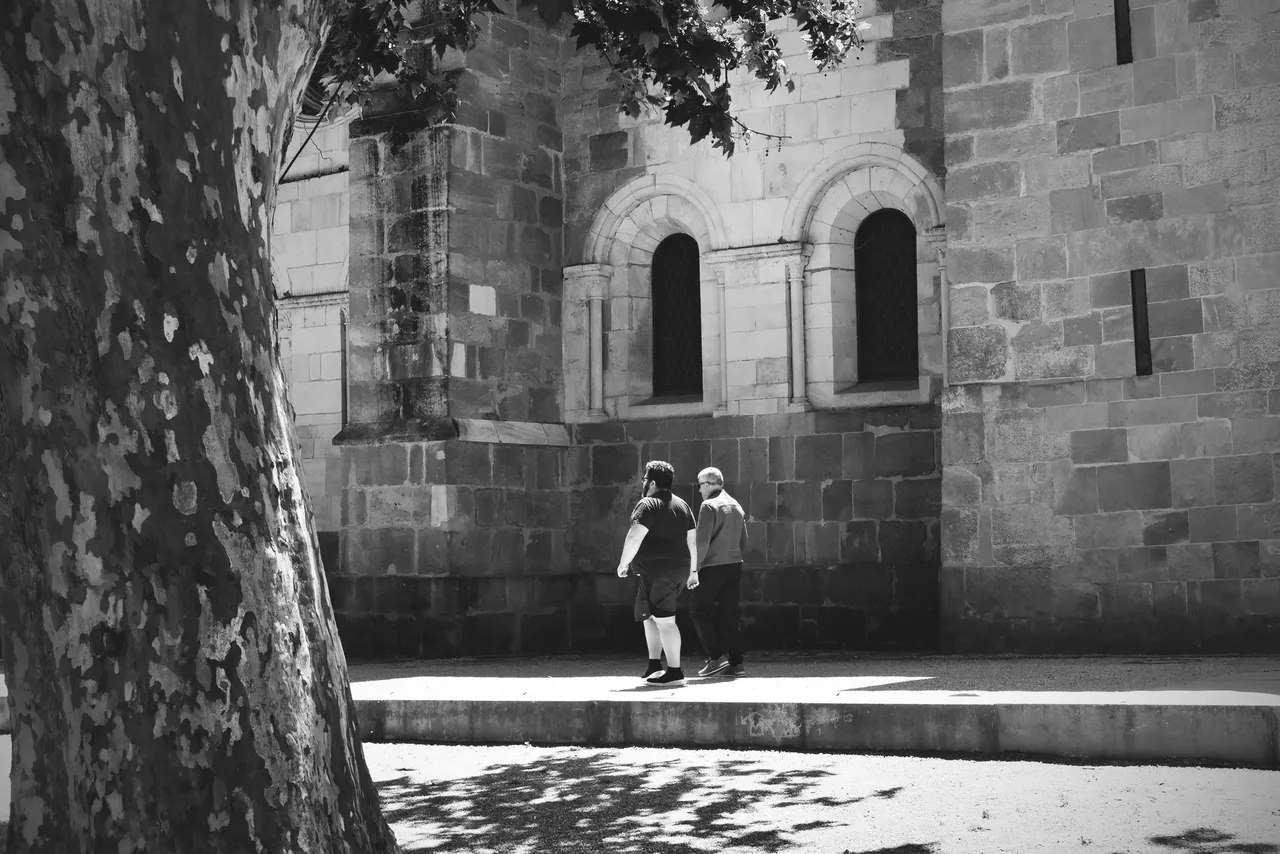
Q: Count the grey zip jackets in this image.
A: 1